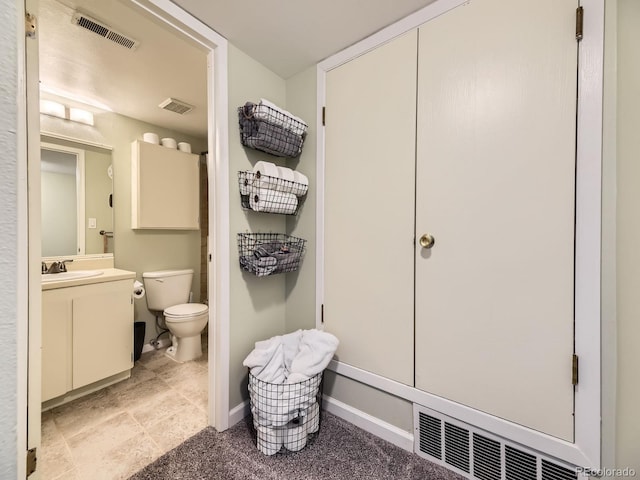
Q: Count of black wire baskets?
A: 4